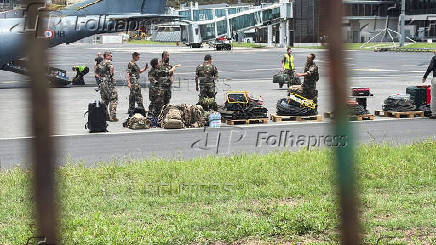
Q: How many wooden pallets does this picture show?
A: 4